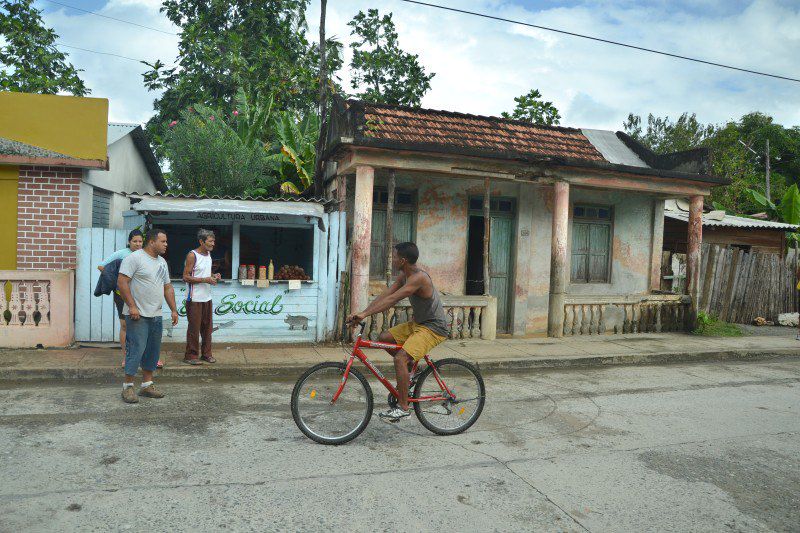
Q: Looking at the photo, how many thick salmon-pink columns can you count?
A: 3